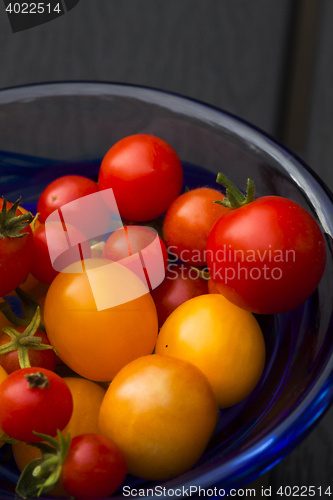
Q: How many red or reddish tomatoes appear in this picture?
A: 11